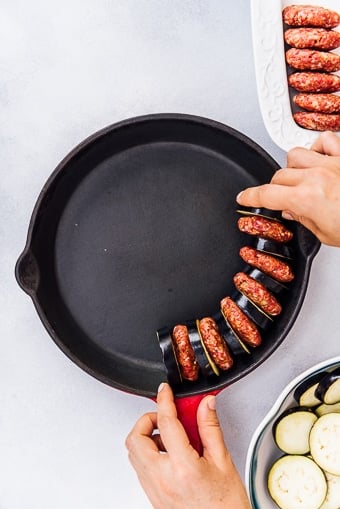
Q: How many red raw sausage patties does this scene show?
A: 12